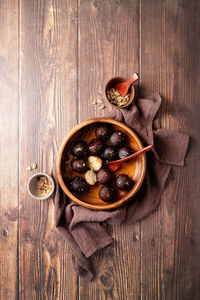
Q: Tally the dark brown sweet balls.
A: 11